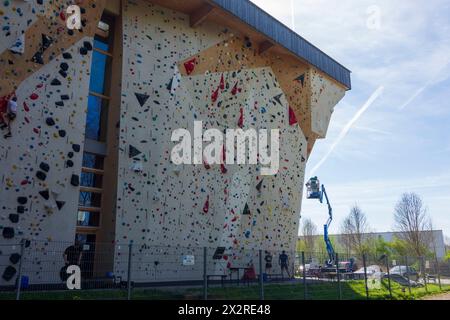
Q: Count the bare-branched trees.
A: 3